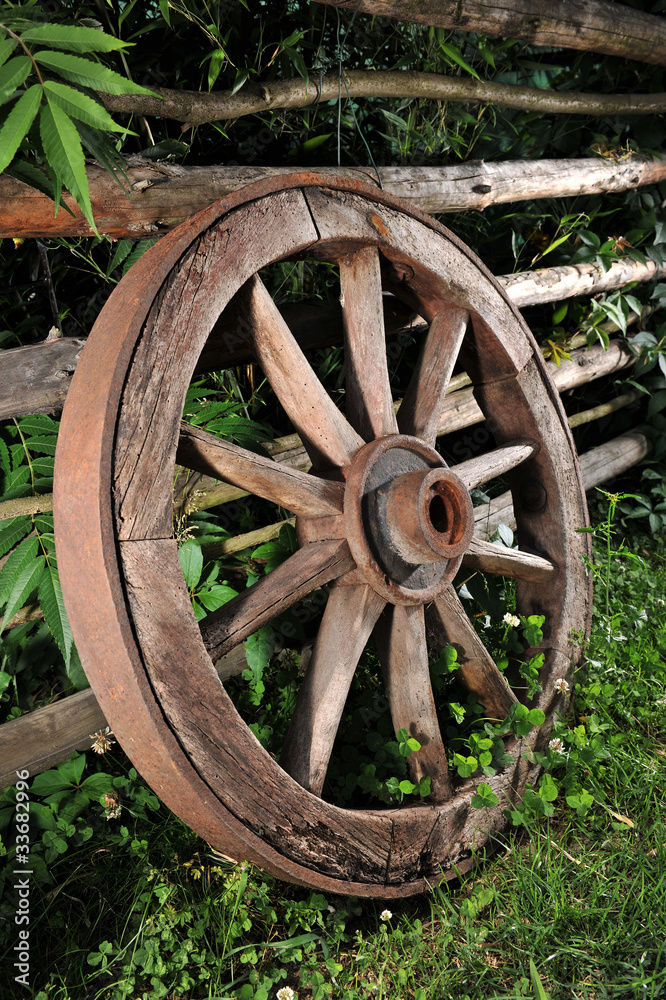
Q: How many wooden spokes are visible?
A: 10